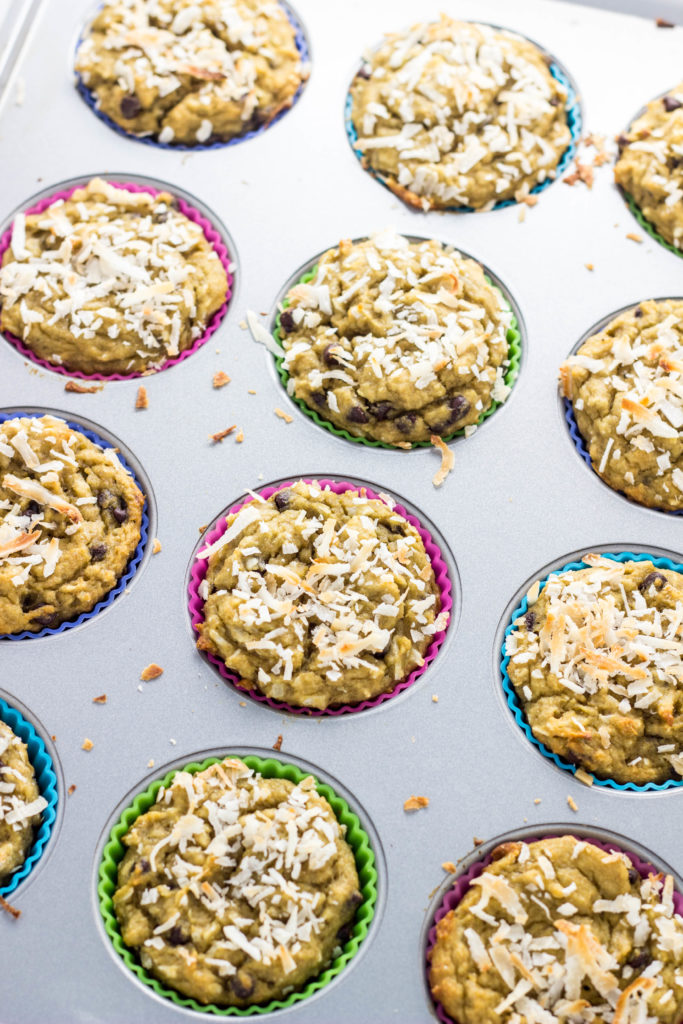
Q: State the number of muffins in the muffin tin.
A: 12